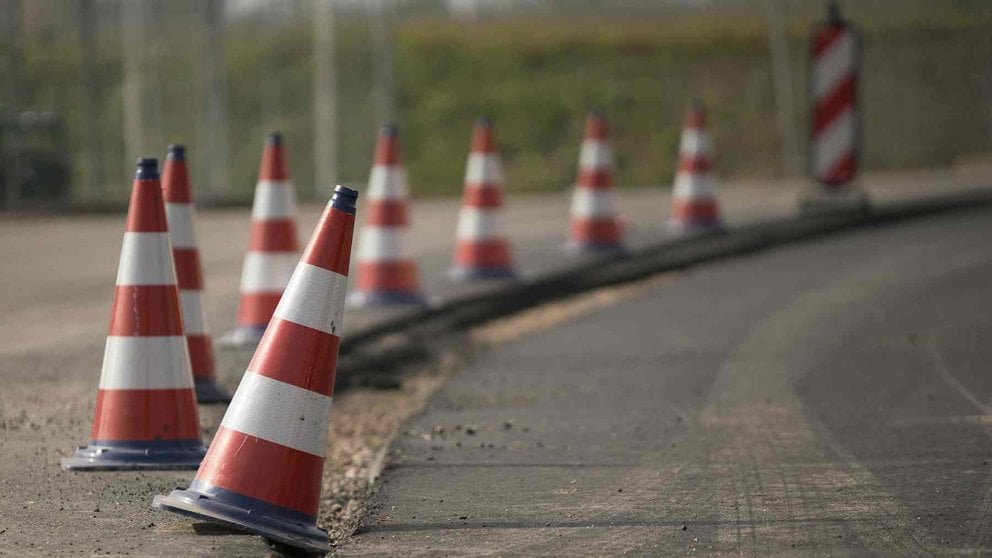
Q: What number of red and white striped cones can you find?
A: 8